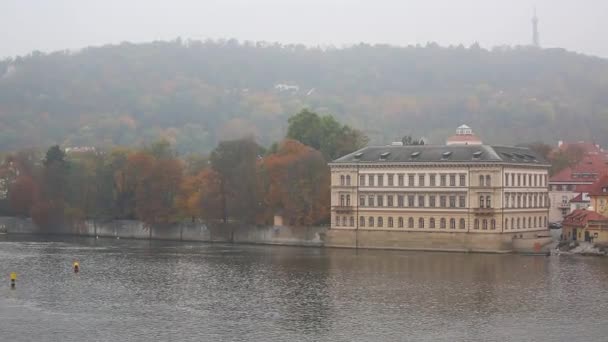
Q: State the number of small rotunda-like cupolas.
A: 1